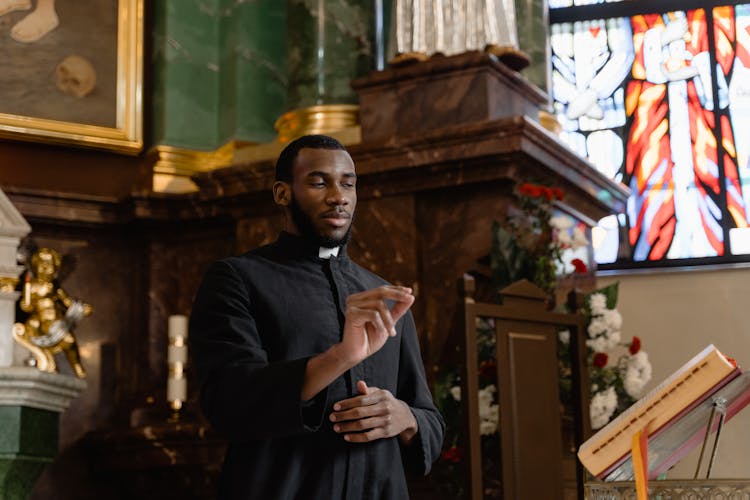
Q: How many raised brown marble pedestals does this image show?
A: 1